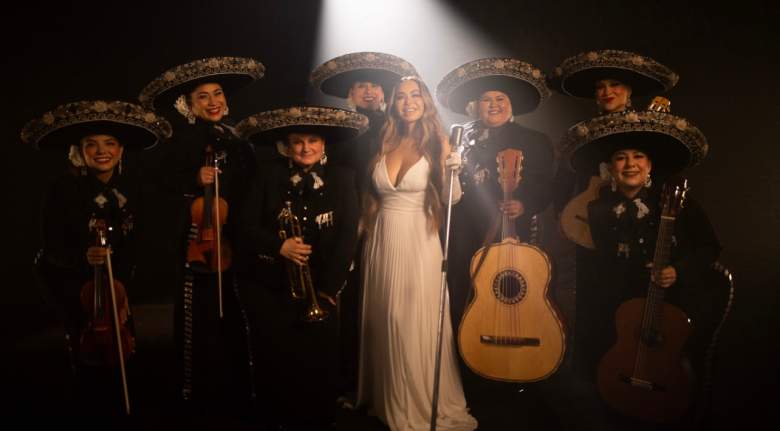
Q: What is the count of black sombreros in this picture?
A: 7